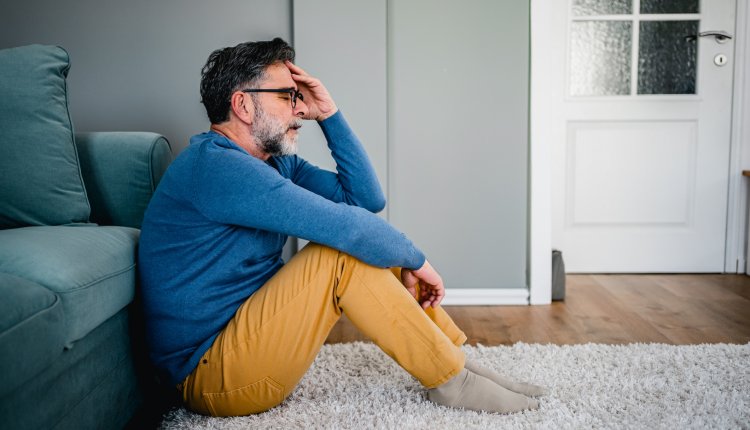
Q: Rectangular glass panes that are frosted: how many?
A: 4